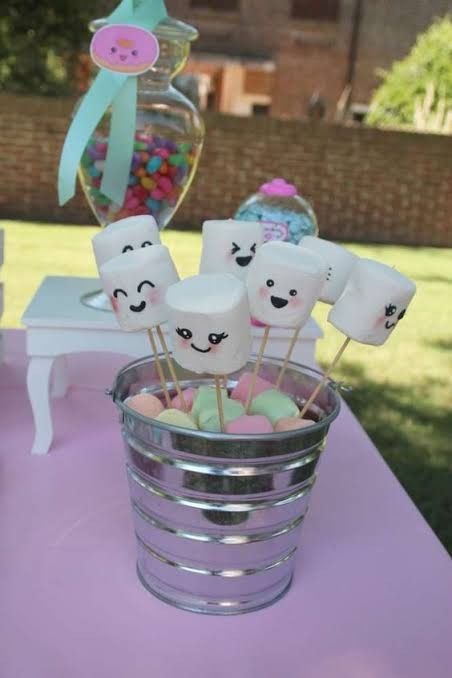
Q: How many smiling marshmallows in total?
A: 5